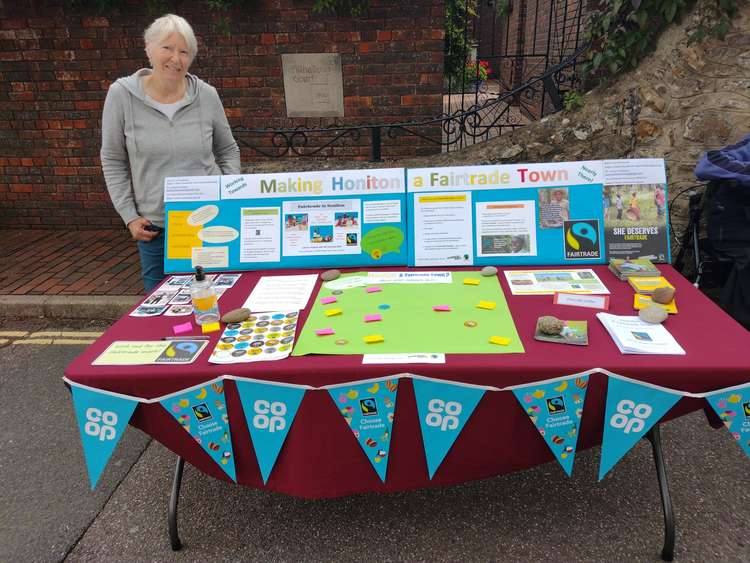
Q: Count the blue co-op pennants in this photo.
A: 4